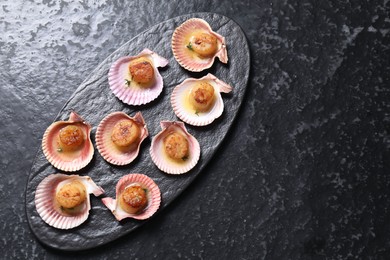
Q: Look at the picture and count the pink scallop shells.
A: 8